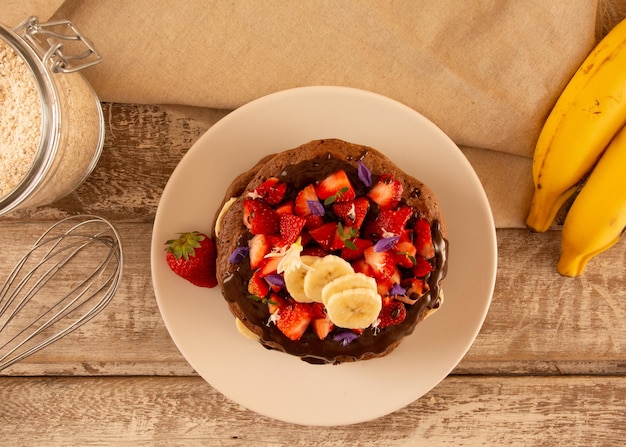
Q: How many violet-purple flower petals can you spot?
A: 7